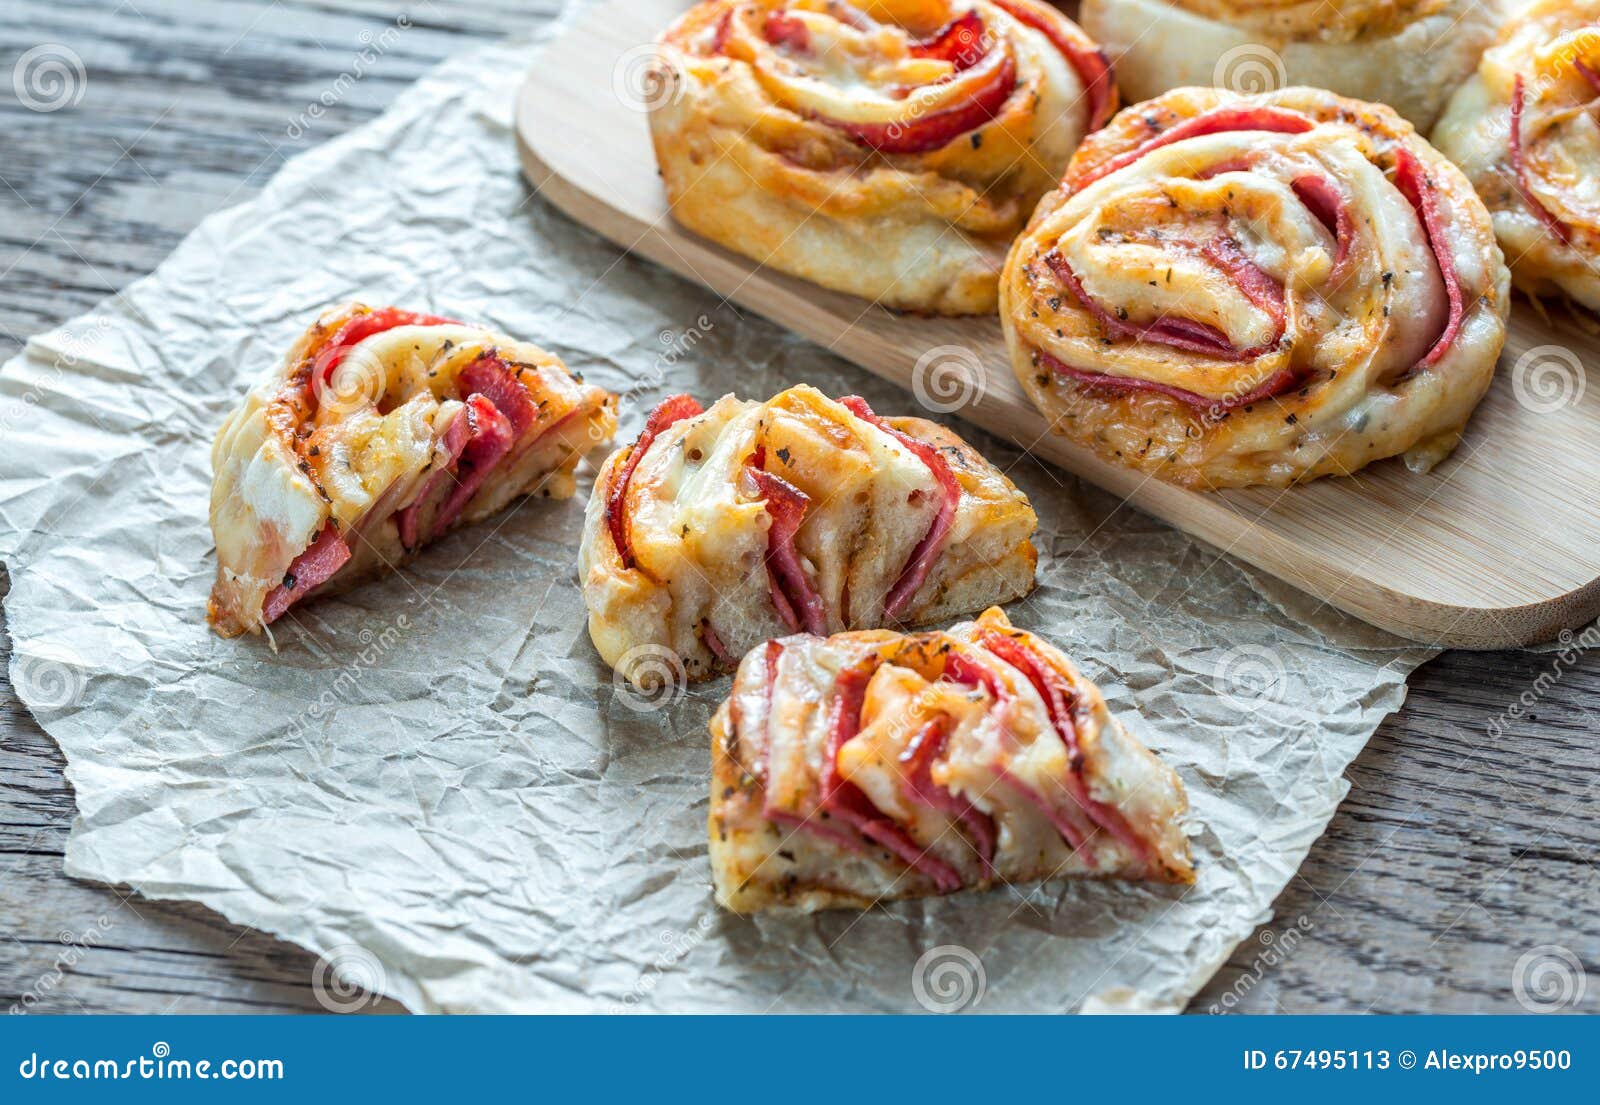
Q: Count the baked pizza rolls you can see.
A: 7